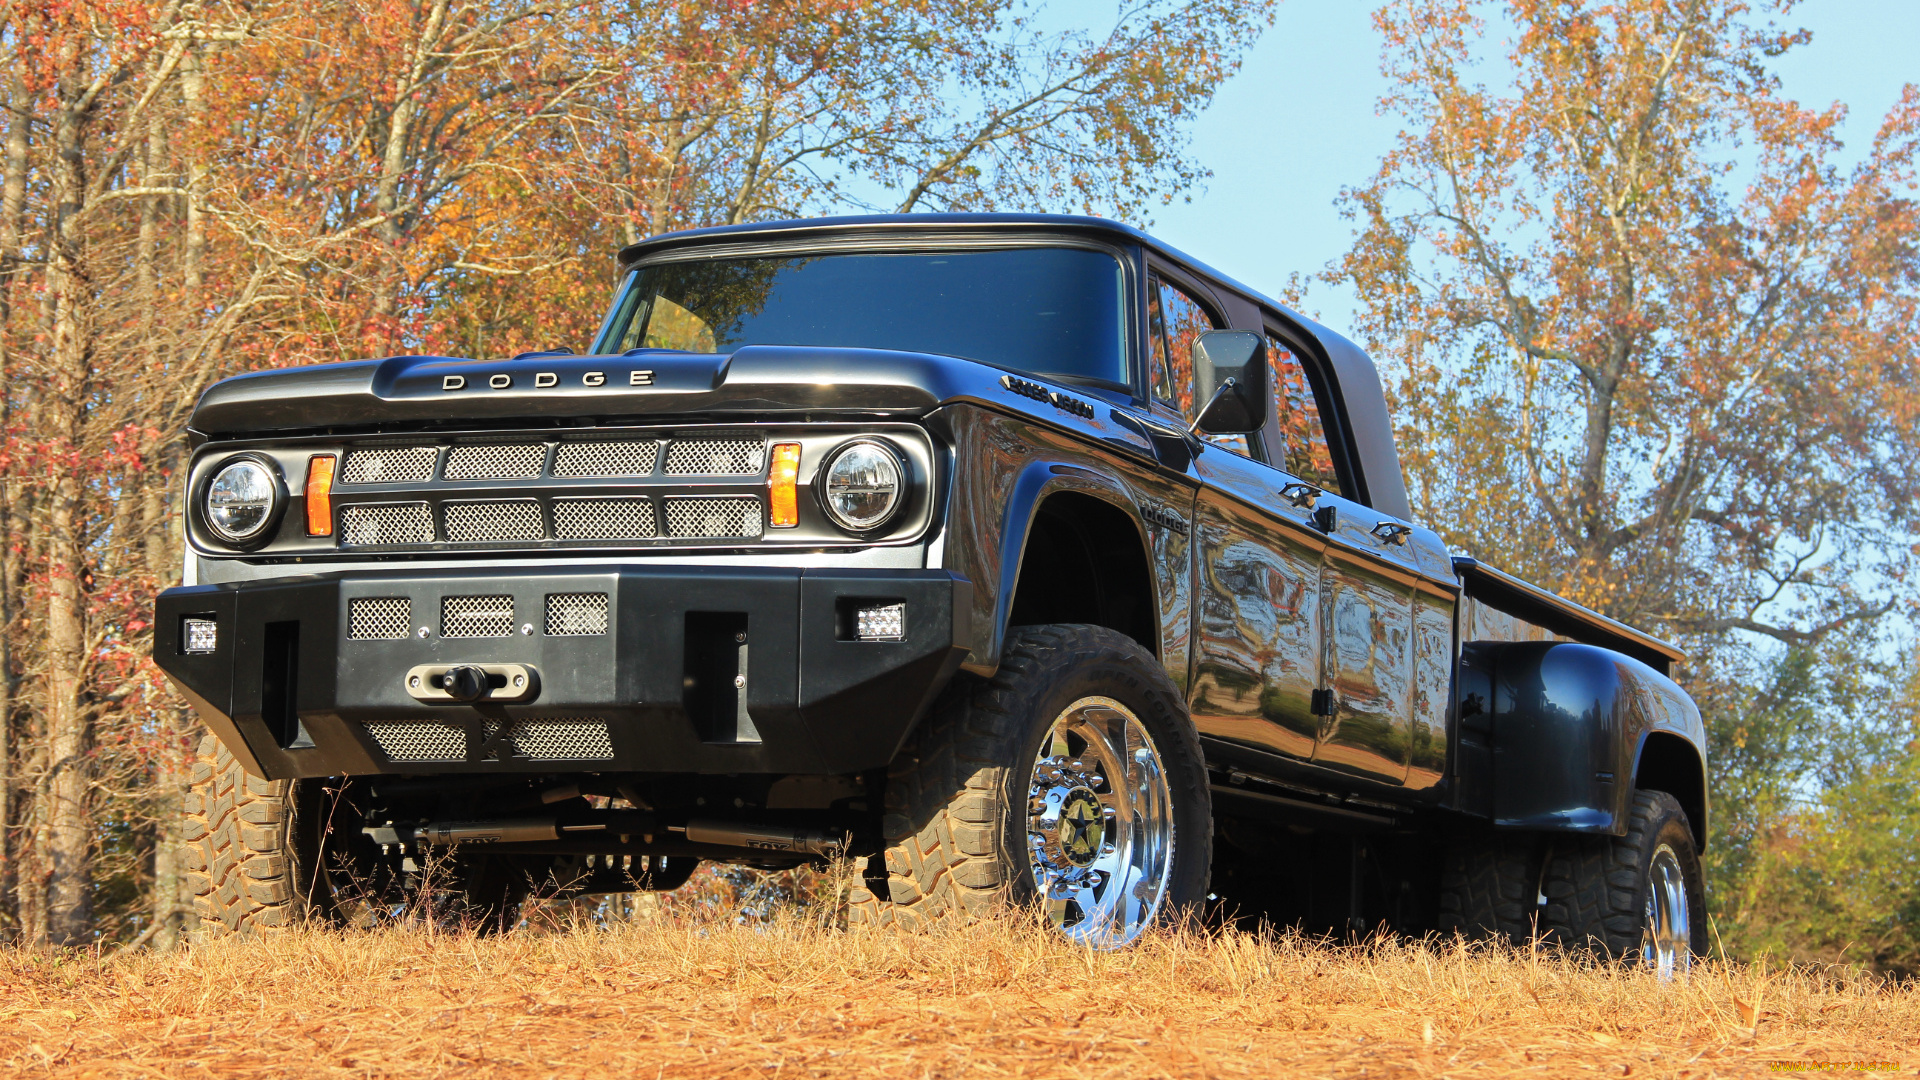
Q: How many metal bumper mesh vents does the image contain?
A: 5